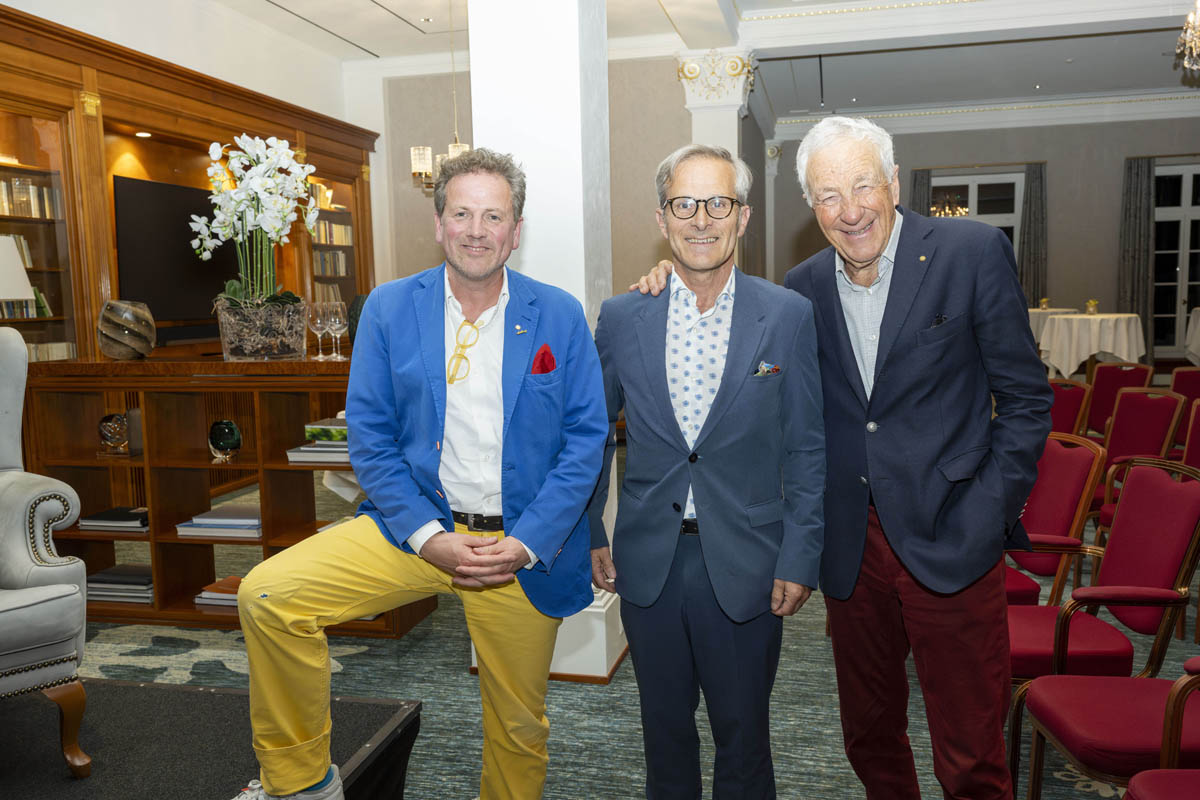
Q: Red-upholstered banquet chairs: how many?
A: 9